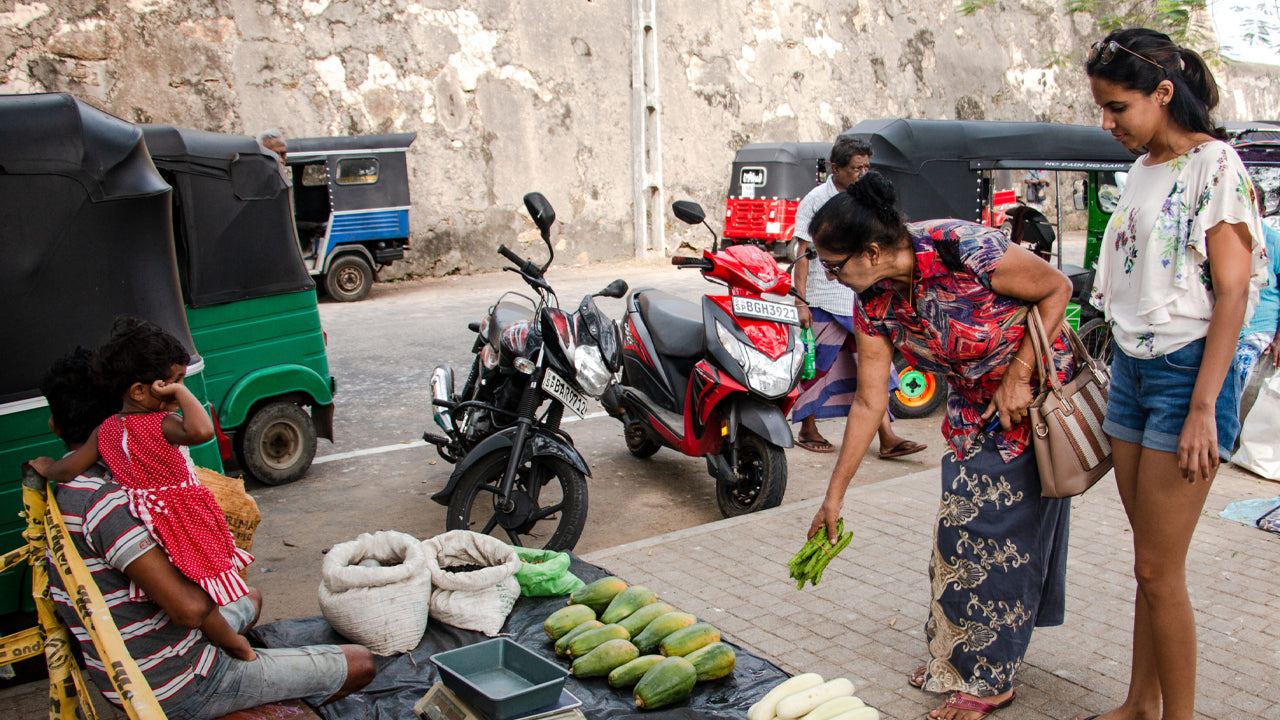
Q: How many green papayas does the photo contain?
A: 12